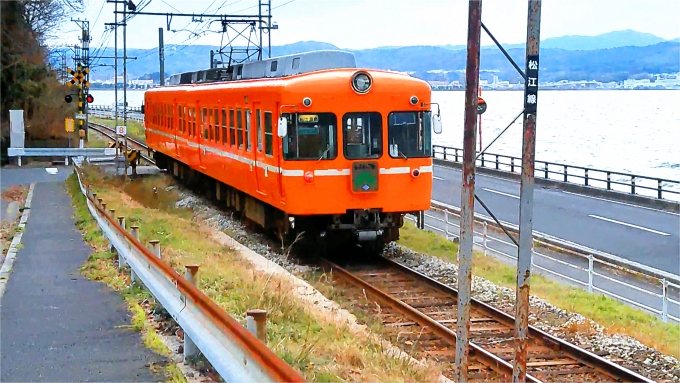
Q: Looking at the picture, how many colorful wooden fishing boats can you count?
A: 0